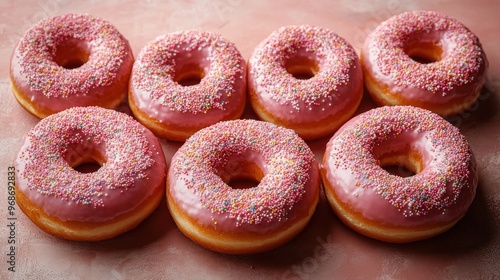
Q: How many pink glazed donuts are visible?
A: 7